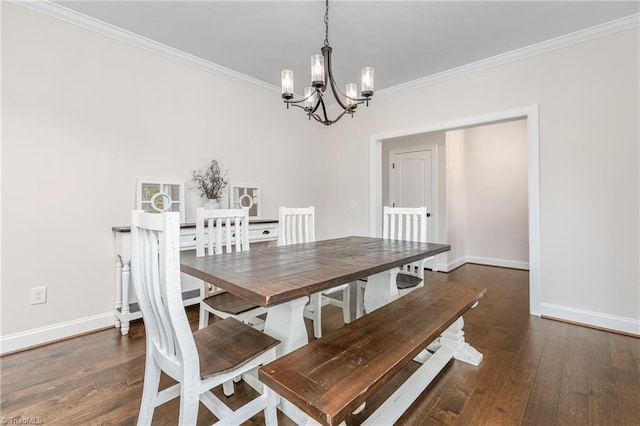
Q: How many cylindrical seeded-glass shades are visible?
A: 5